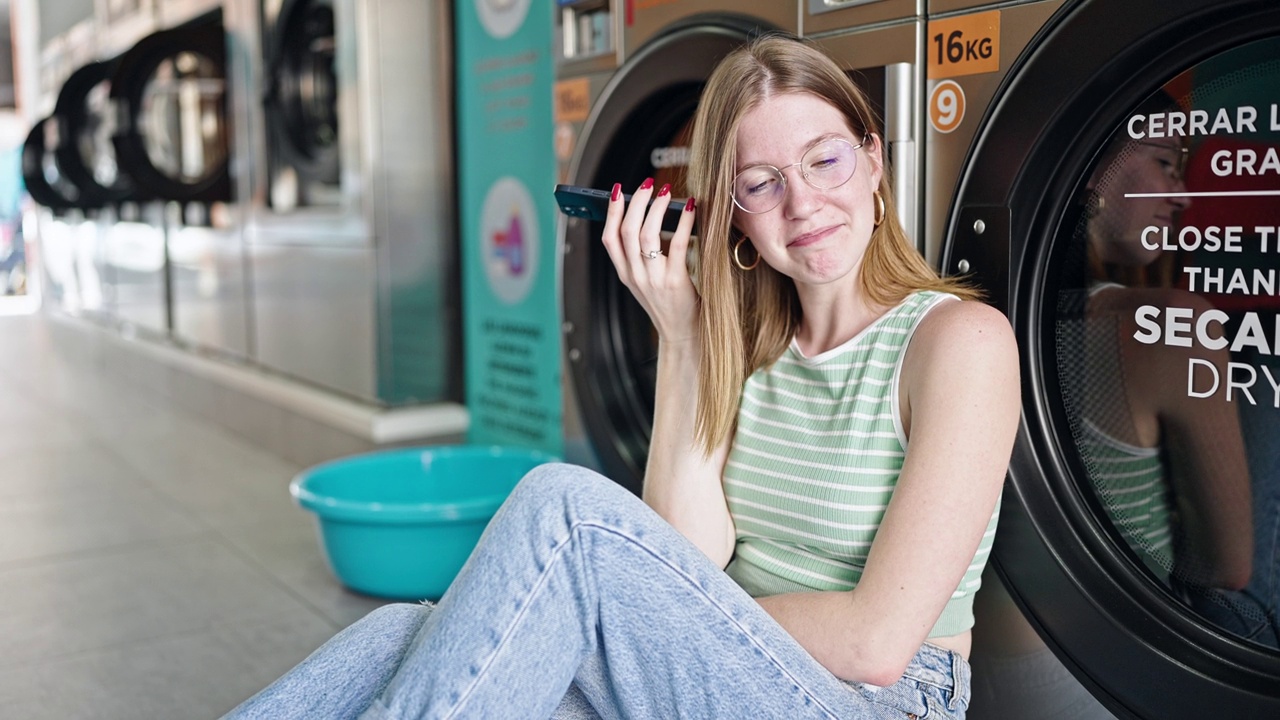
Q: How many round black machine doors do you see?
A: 6